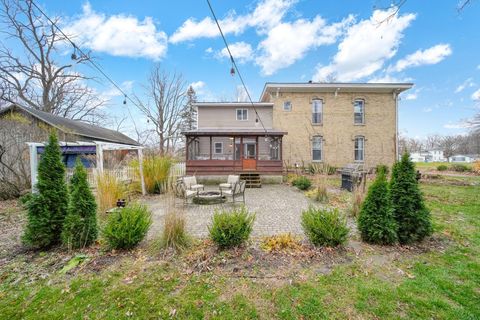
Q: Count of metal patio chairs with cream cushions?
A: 4